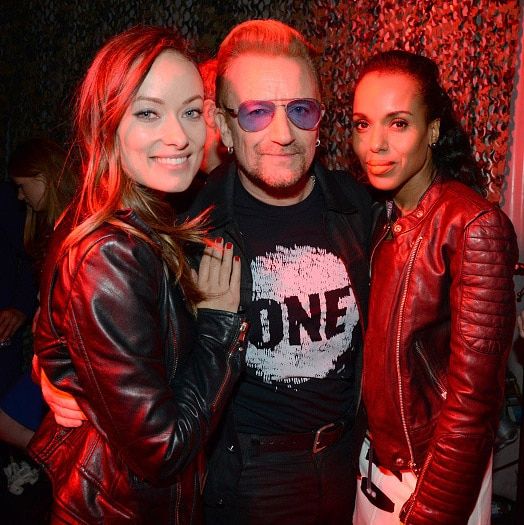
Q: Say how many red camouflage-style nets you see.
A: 1